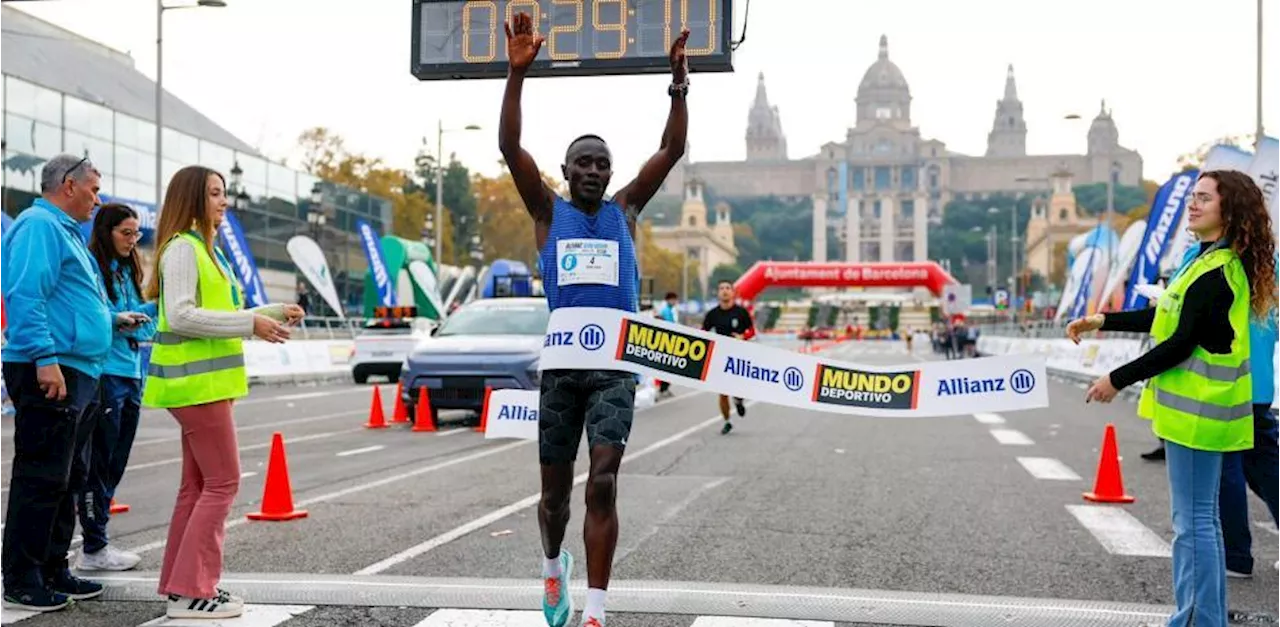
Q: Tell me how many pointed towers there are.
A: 2